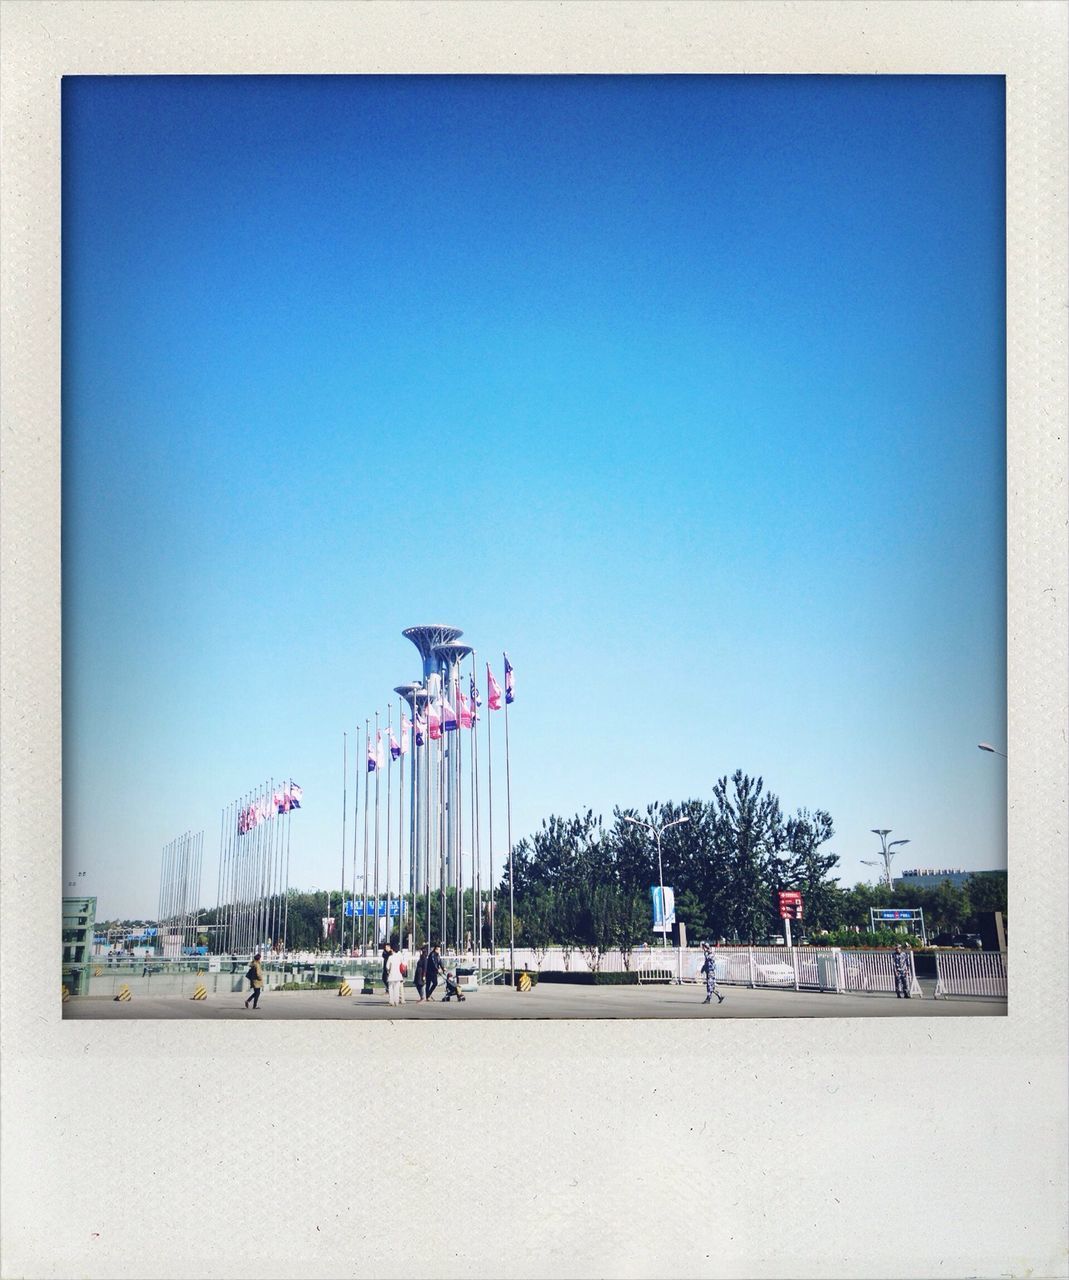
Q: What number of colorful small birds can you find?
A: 0